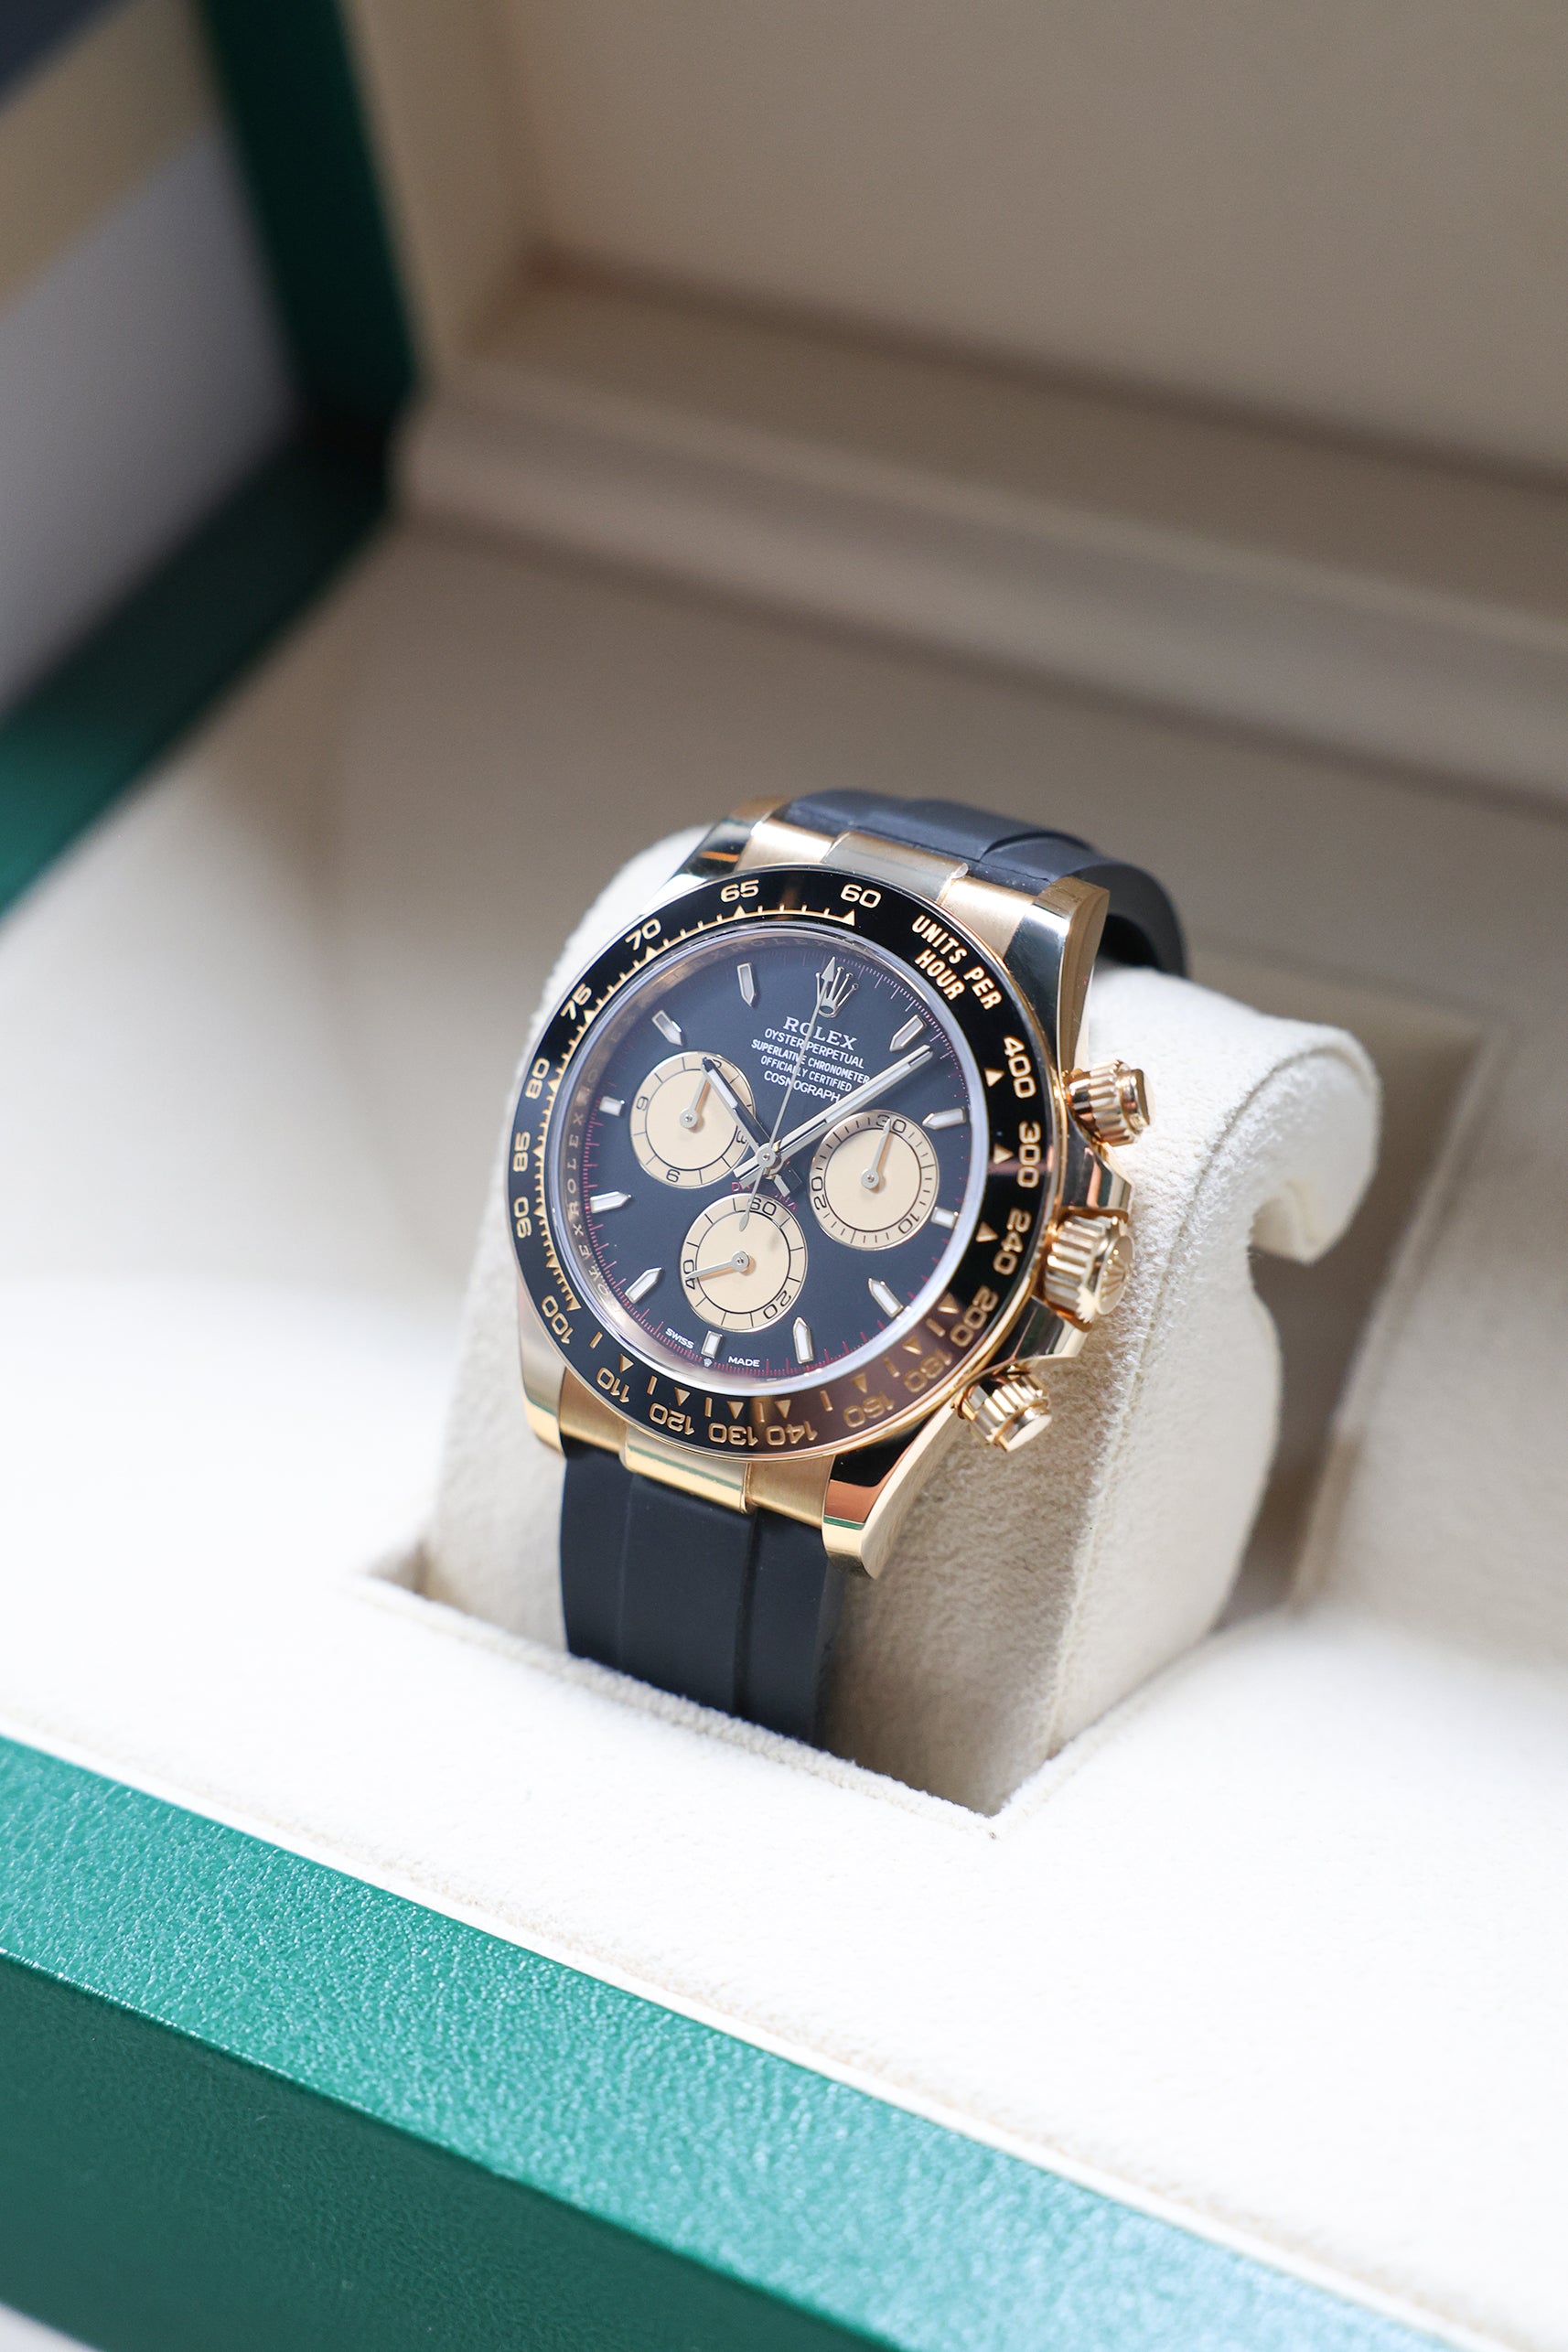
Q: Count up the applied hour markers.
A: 11